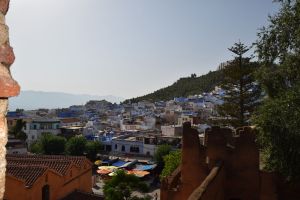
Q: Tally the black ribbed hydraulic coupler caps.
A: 0